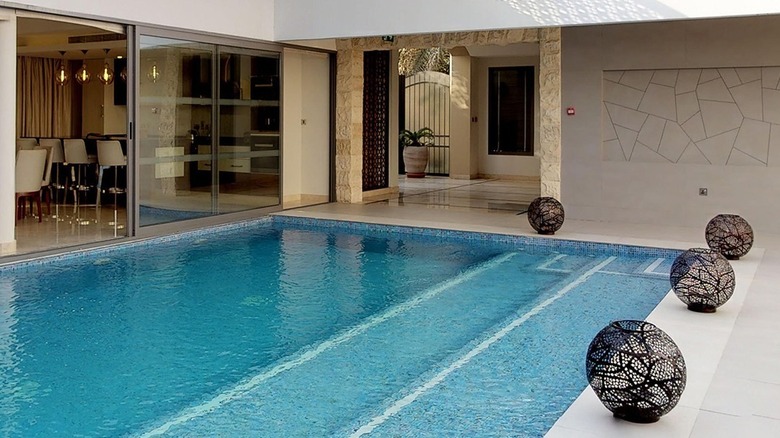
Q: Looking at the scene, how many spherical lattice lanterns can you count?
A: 4